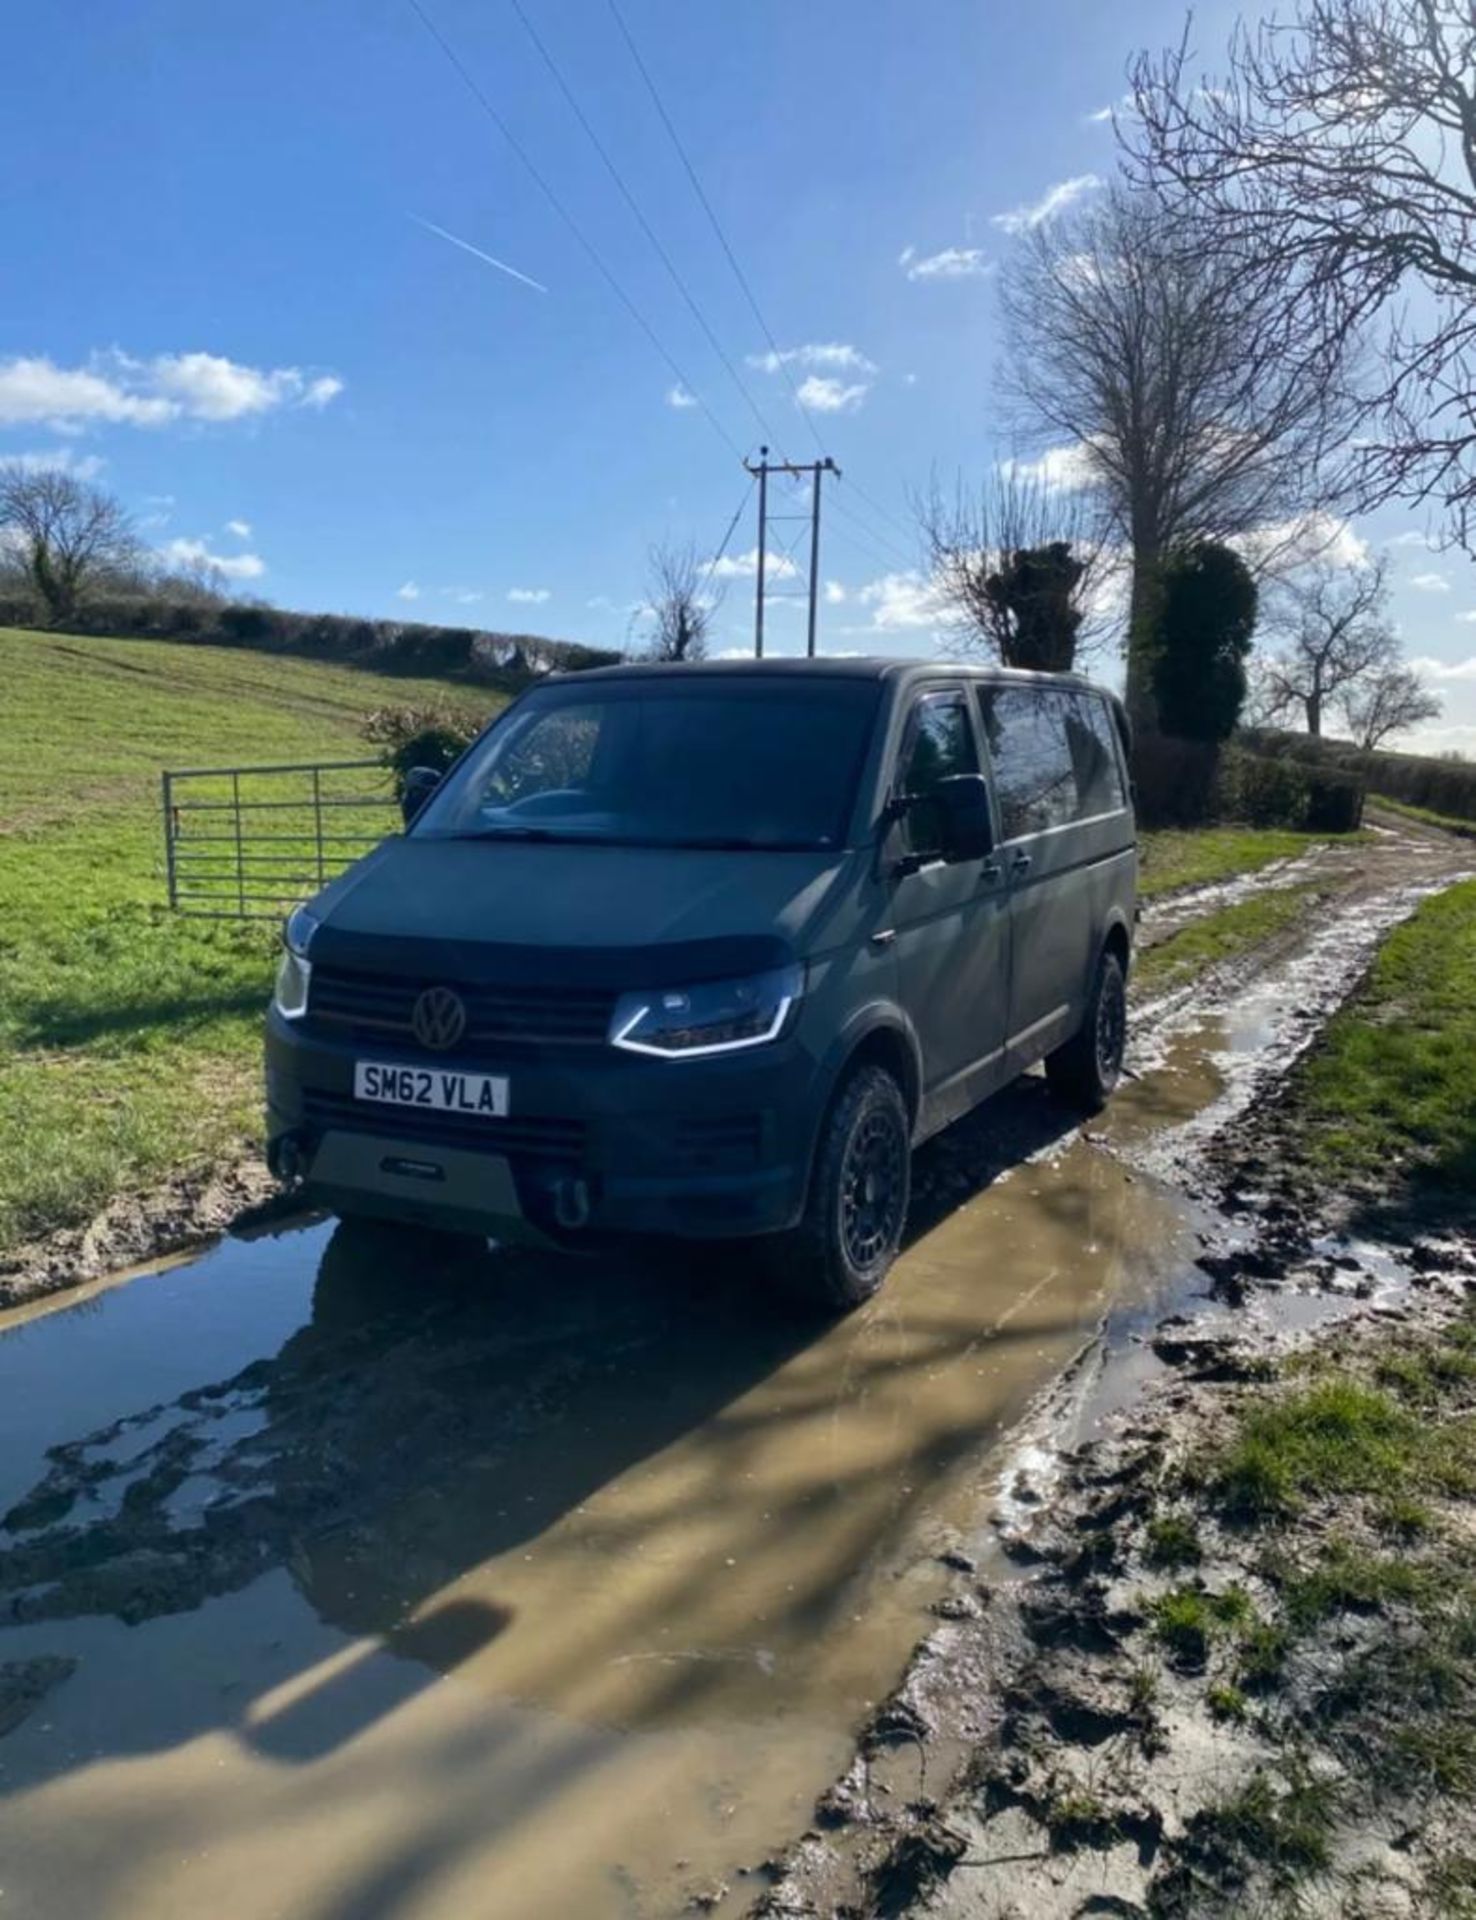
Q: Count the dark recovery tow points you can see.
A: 2